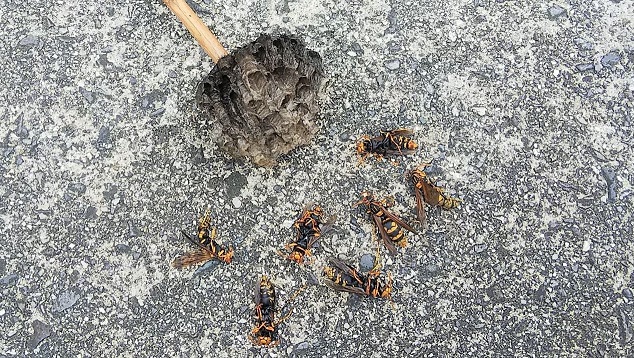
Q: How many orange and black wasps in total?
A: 7